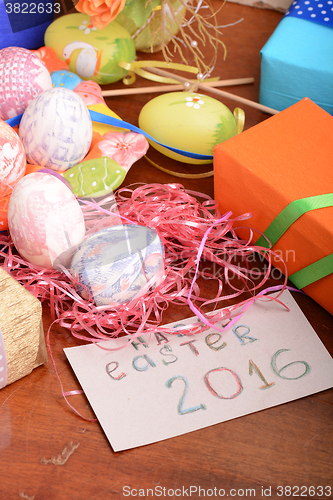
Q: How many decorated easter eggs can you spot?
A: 7